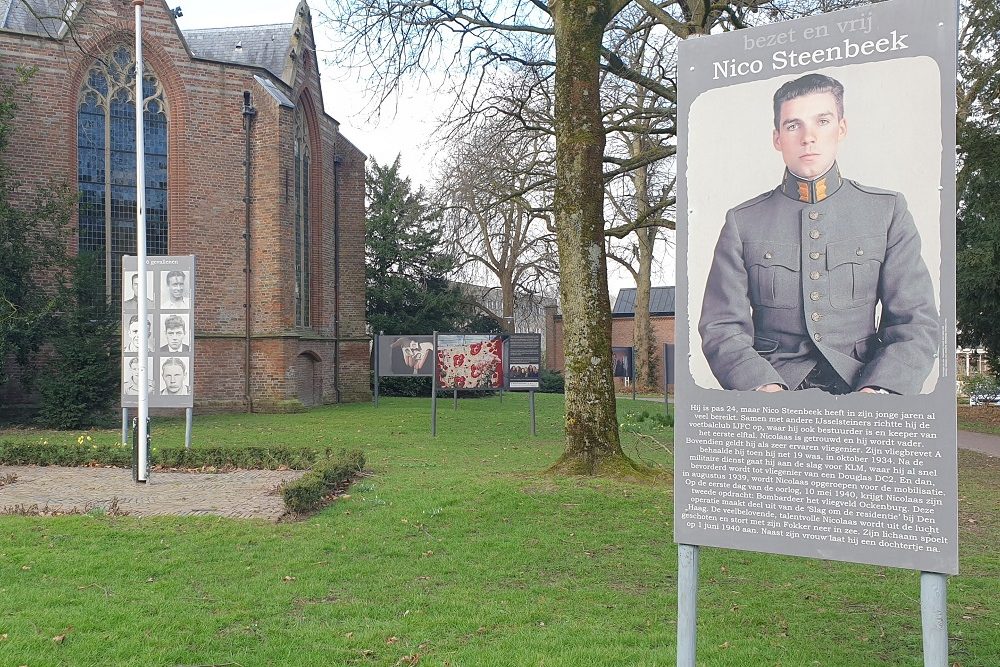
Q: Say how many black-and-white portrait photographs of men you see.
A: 6